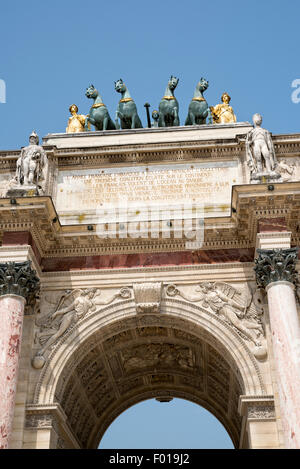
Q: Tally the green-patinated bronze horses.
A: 4